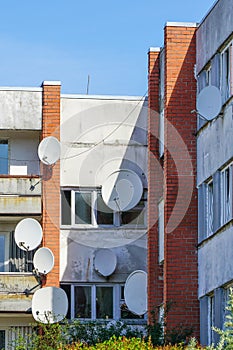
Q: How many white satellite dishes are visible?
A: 8